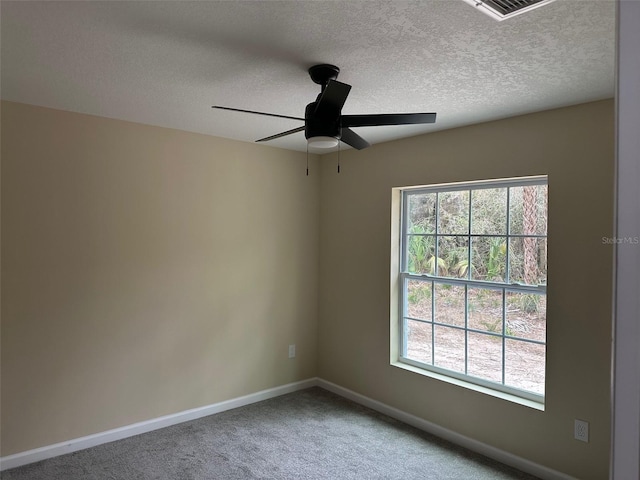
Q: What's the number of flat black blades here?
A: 5